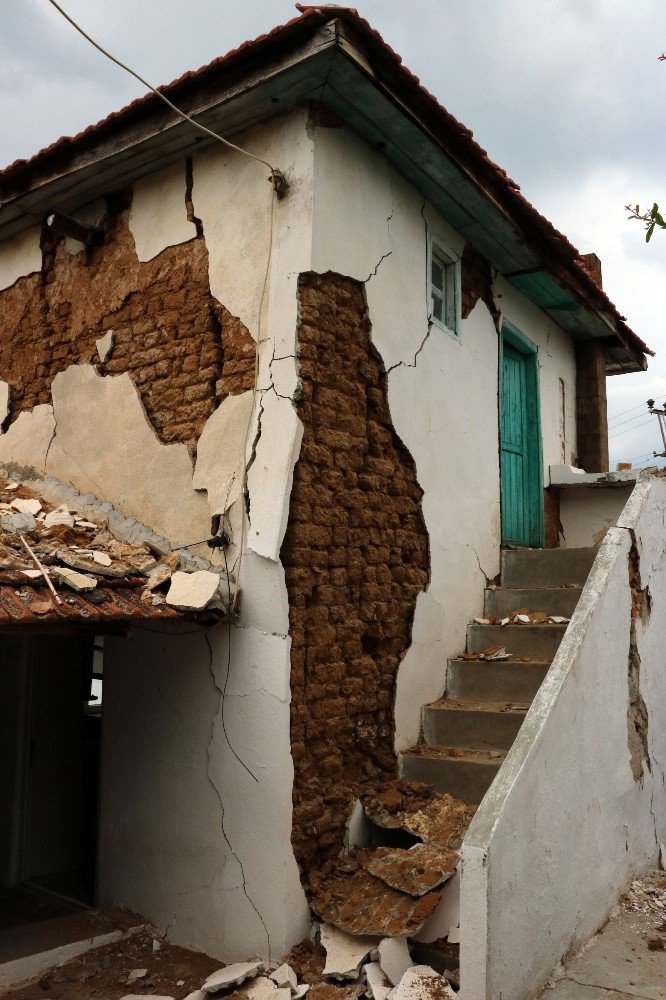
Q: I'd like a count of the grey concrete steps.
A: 6